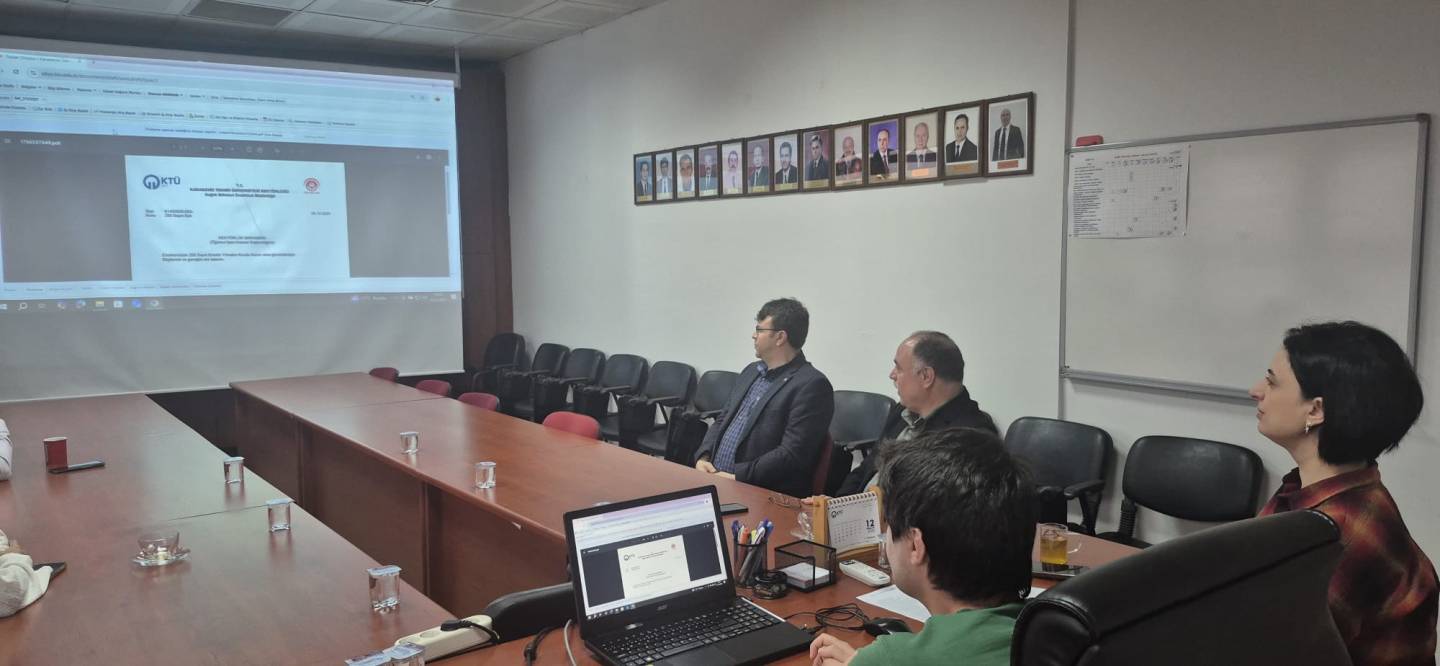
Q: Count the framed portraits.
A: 13